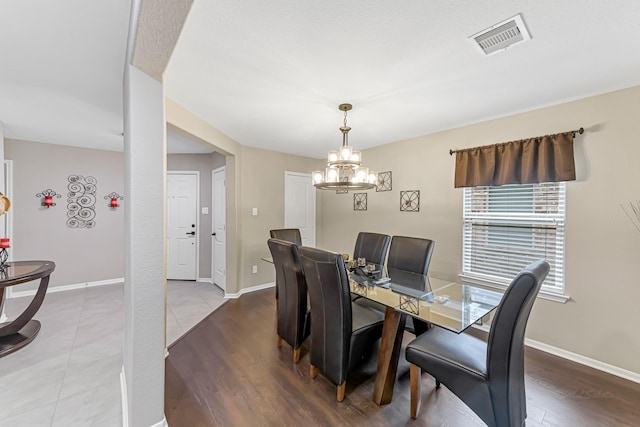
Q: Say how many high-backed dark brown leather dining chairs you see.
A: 6